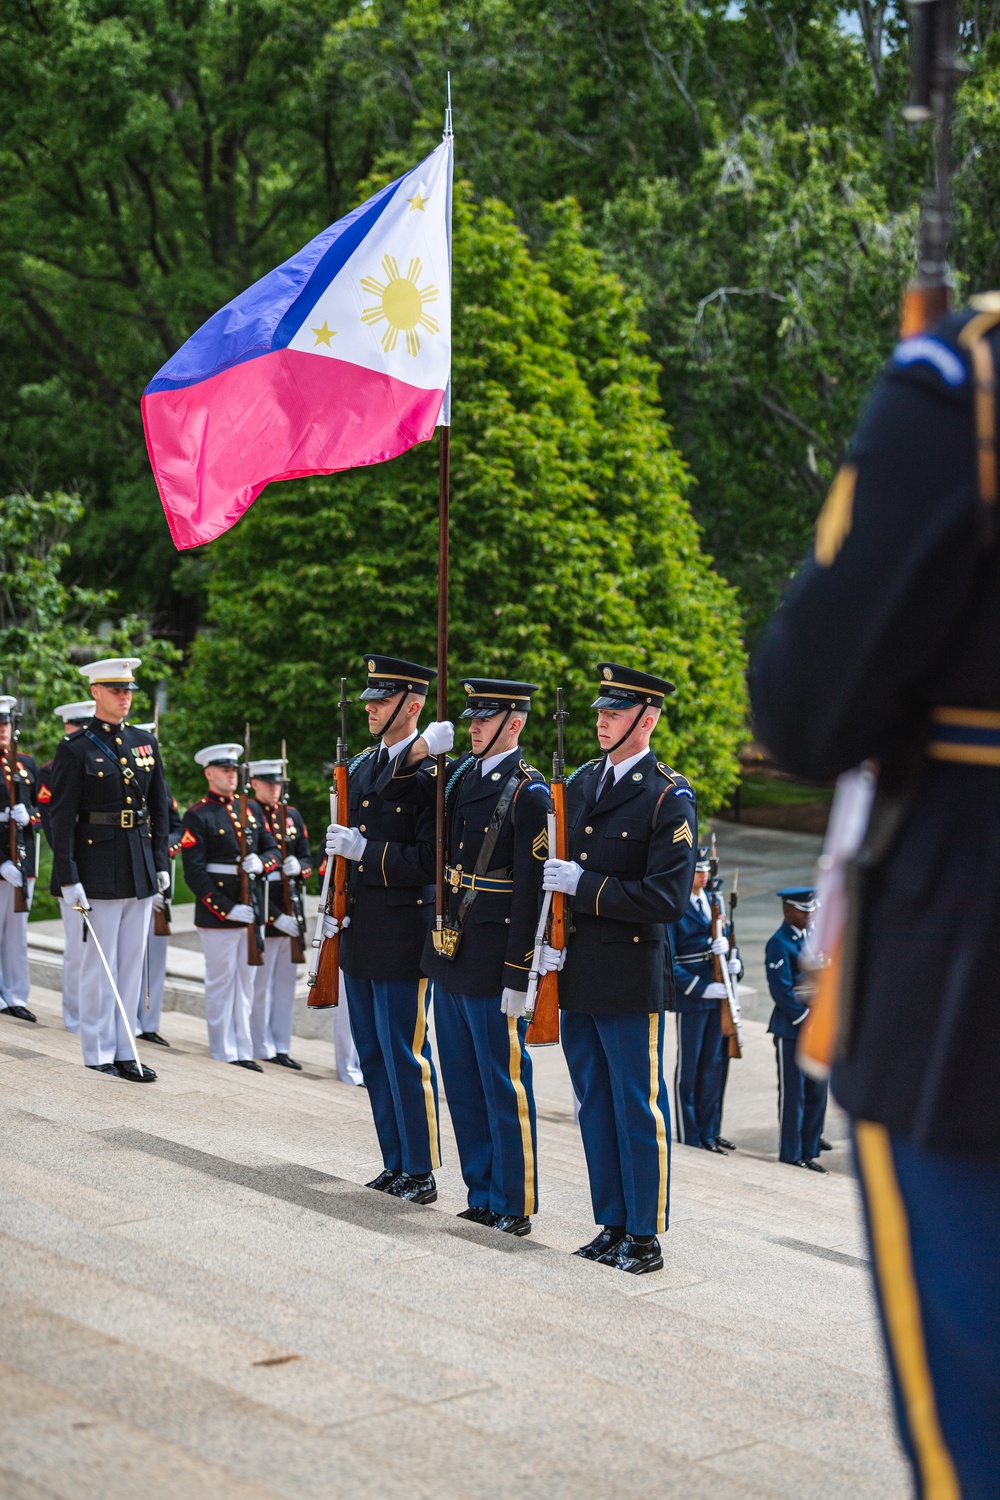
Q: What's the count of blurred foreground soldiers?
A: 1